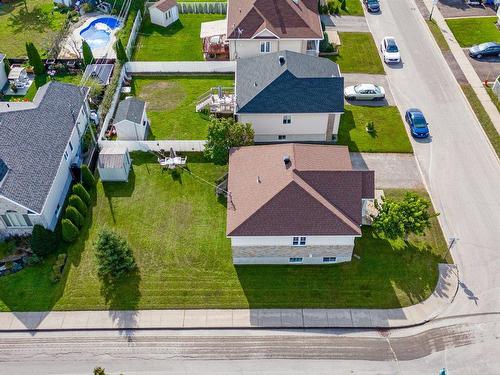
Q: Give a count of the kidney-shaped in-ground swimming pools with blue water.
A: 1